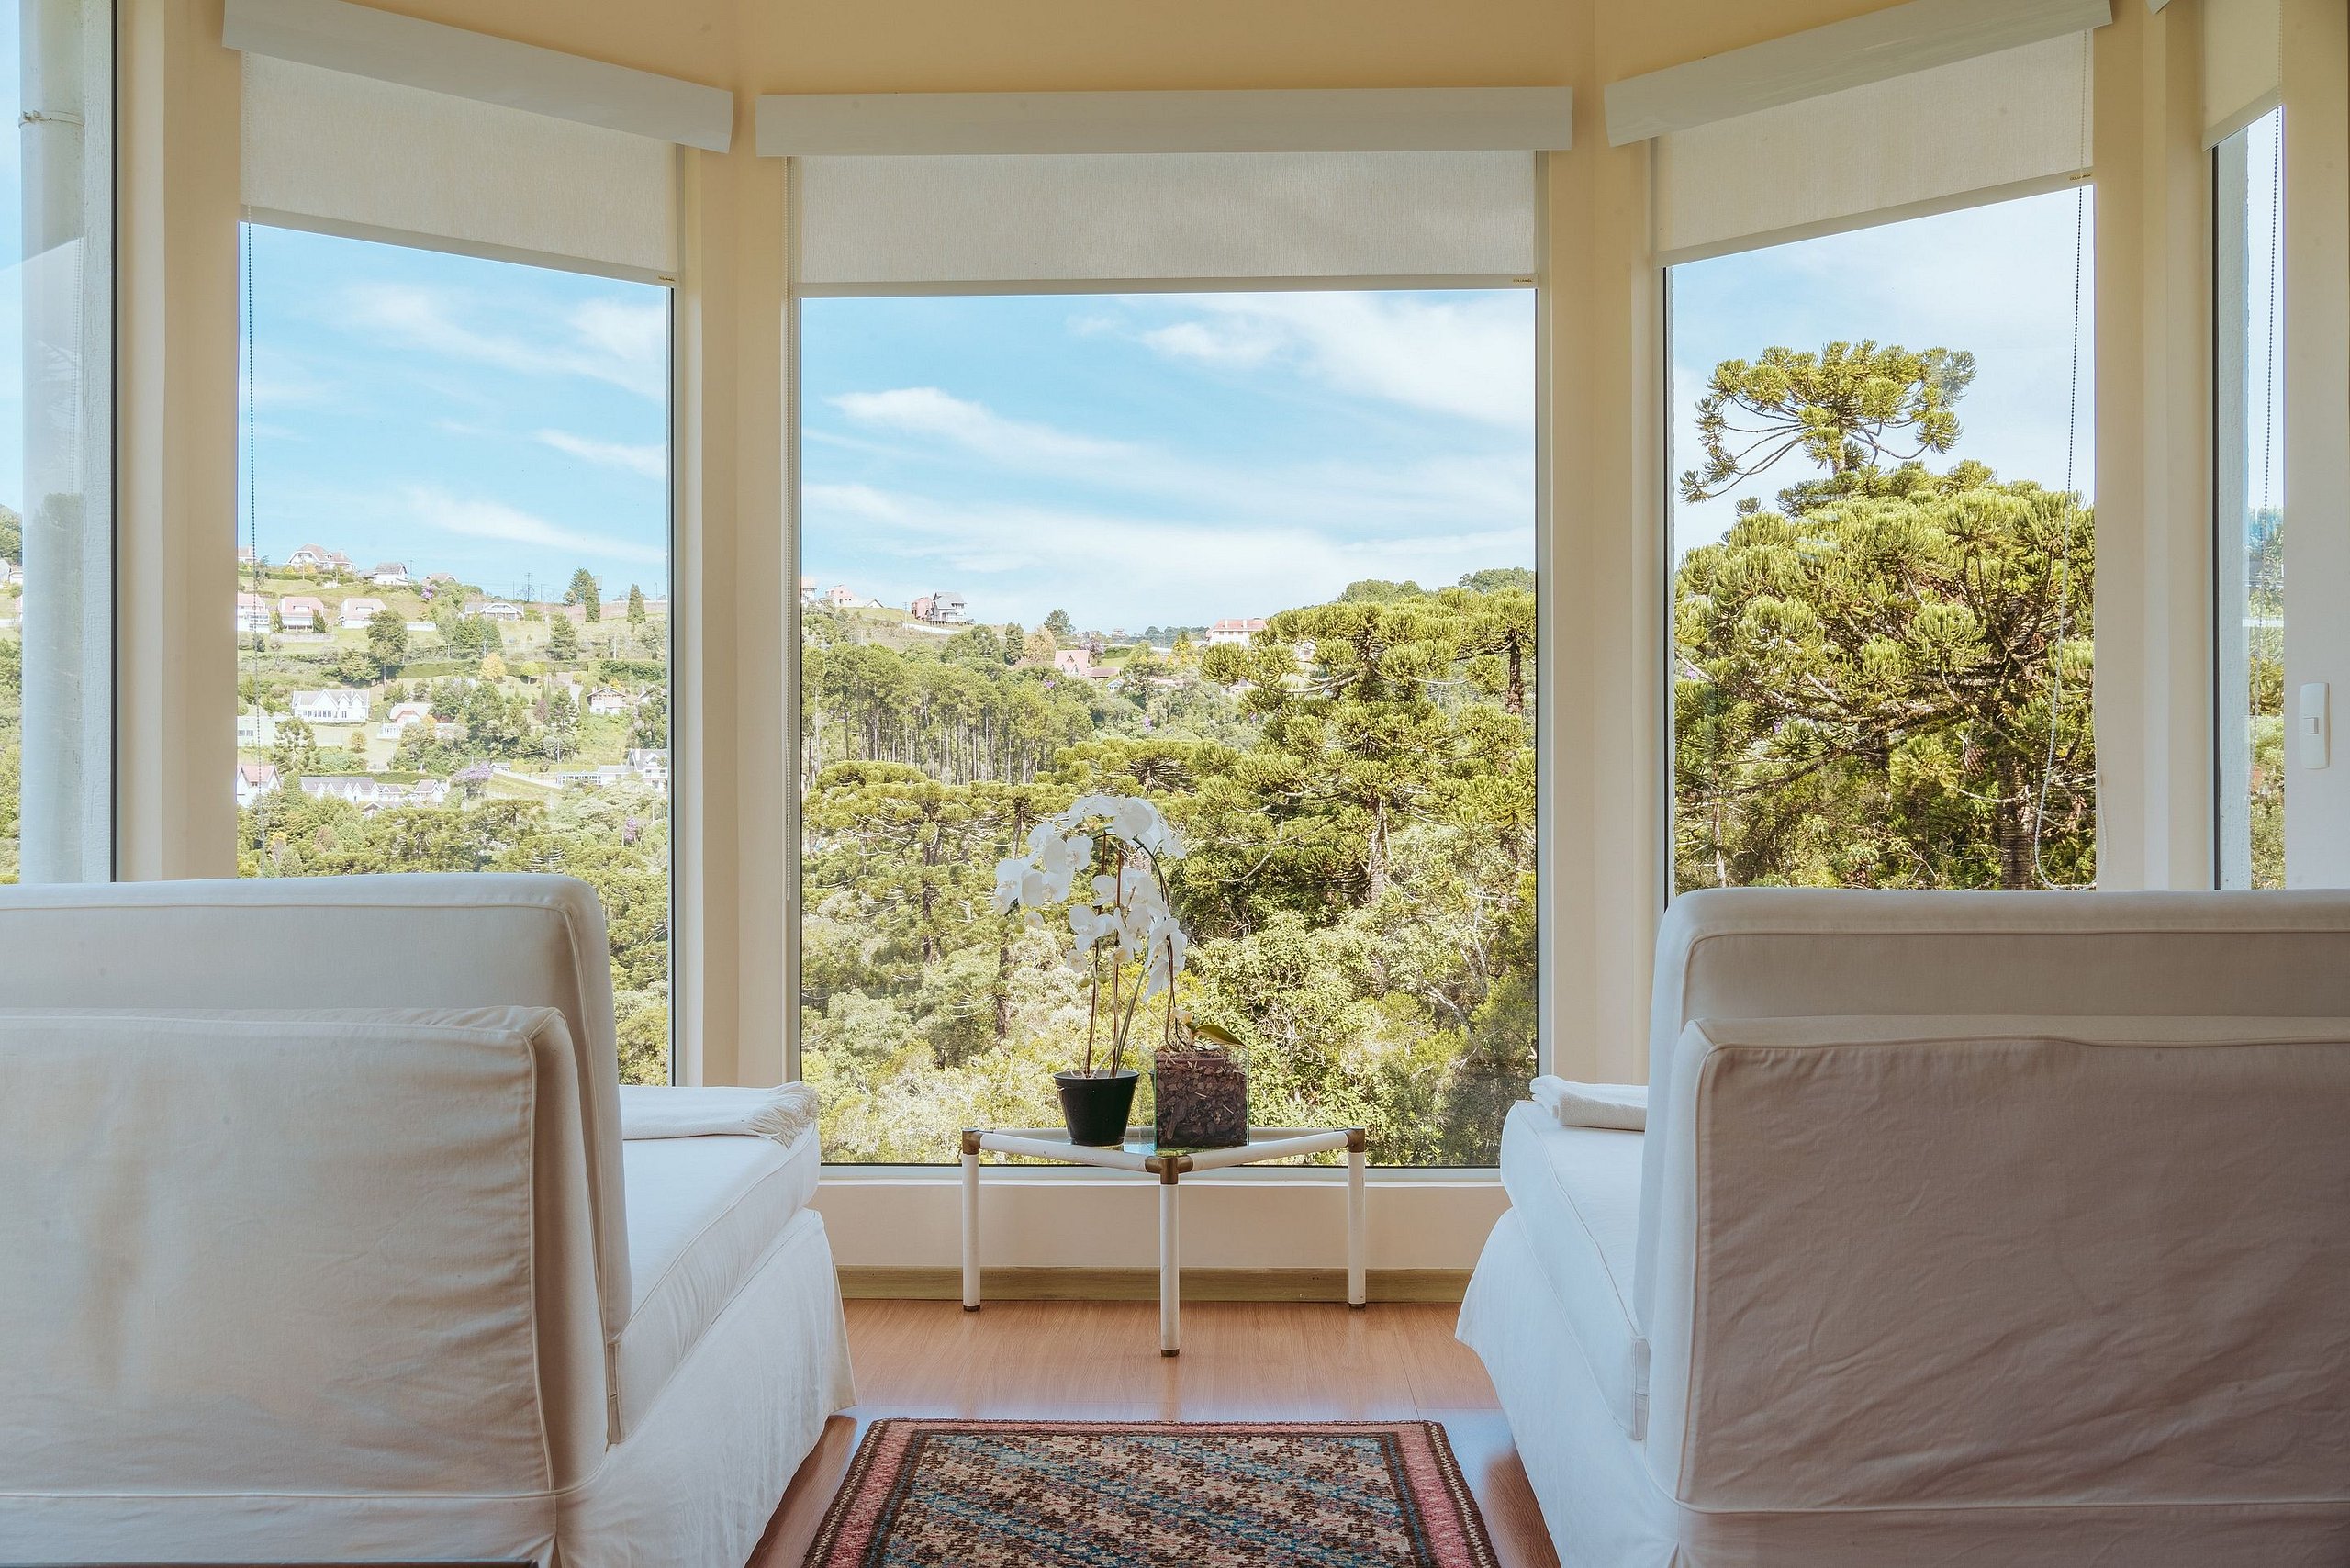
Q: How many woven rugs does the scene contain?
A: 1